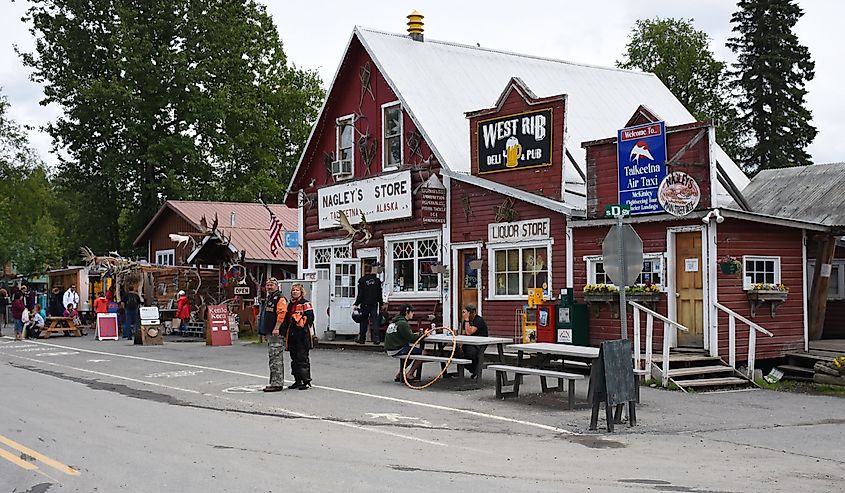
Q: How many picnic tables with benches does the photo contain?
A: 3